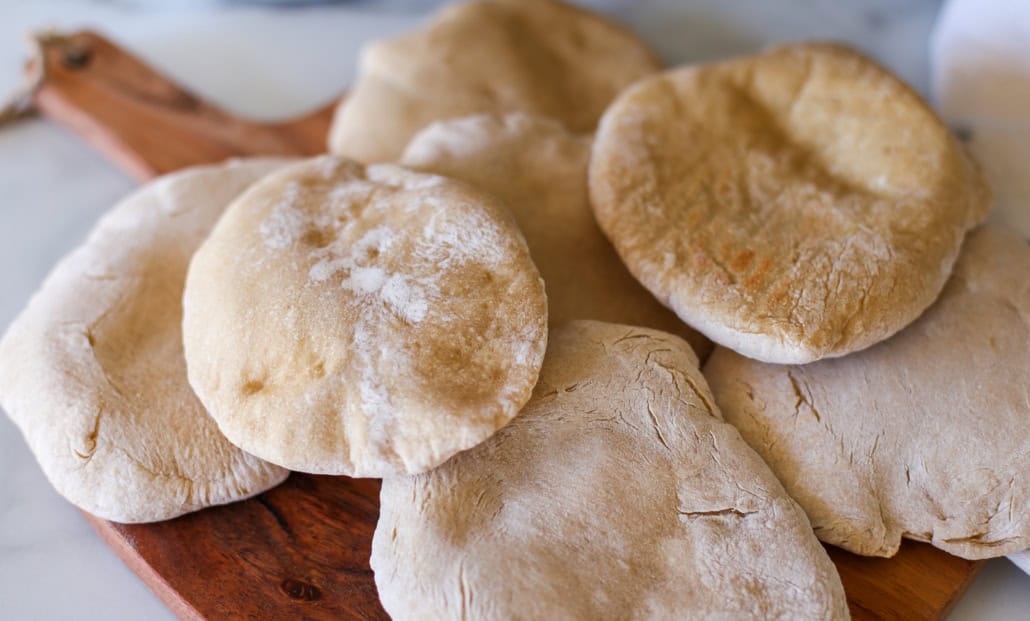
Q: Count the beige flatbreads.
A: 7